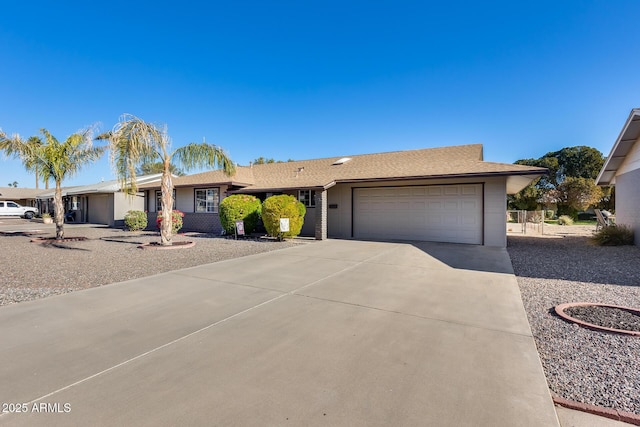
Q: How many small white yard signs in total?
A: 2